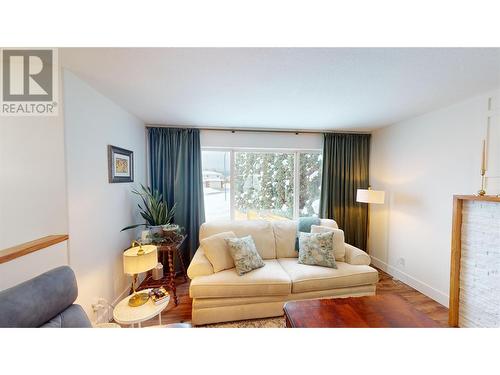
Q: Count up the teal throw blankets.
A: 1